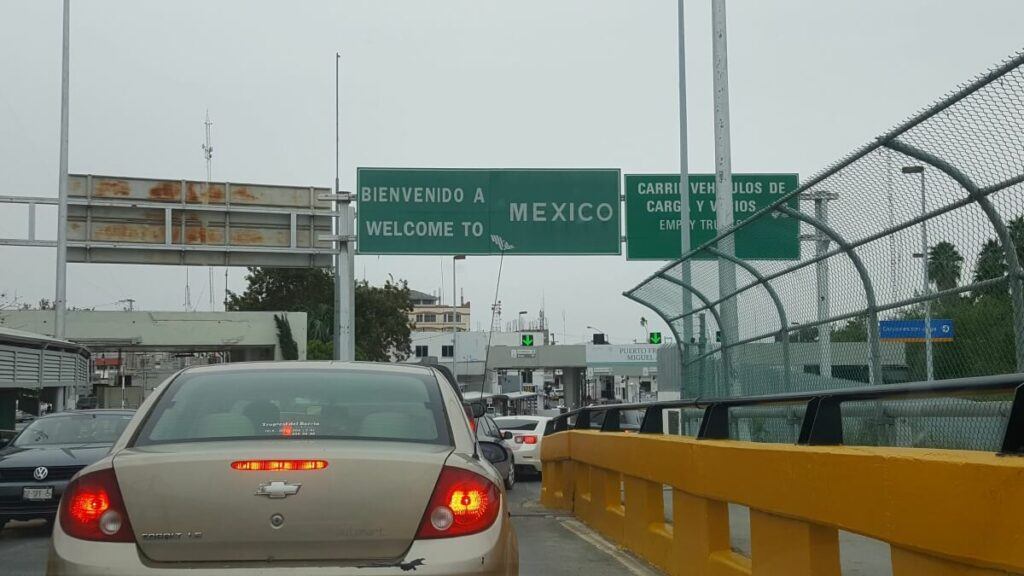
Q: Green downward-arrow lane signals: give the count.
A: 2